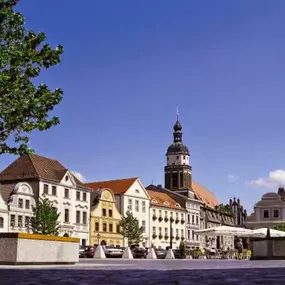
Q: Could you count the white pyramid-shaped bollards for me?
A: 4